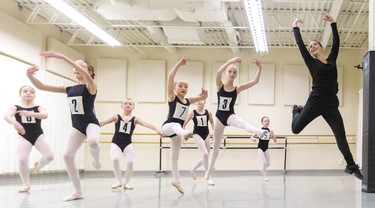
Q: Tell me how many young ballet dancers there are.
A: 7